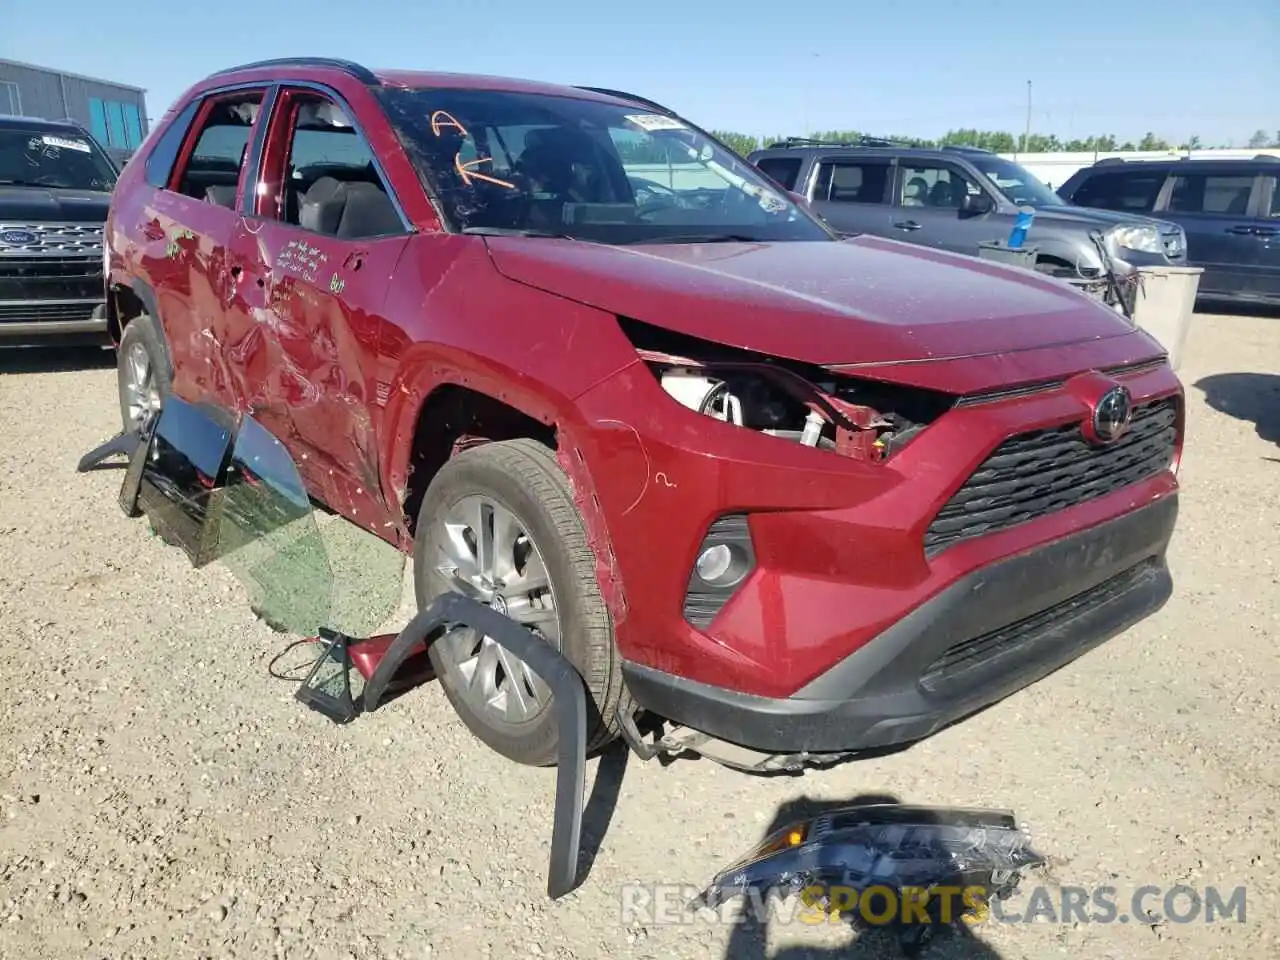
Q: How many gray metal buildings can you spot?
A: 1